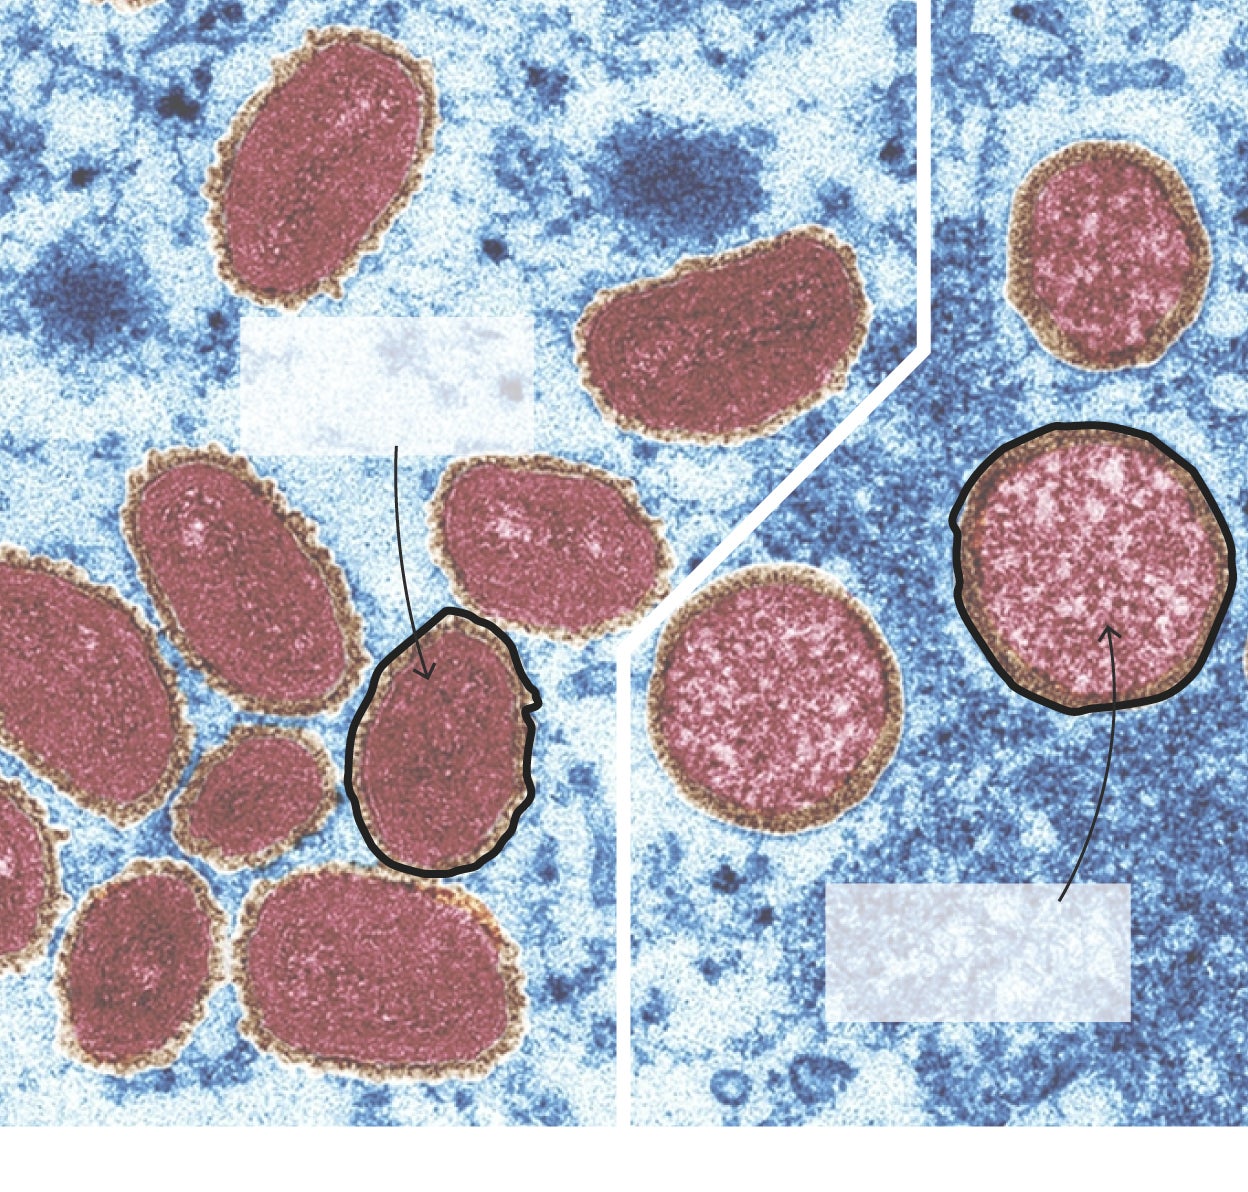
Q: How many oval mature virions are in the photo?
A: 10